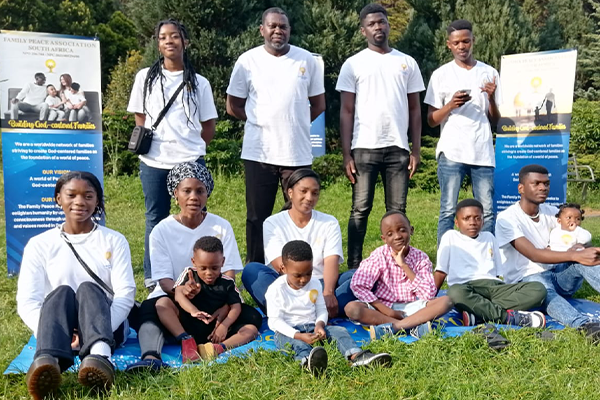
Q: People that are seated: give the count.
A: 9